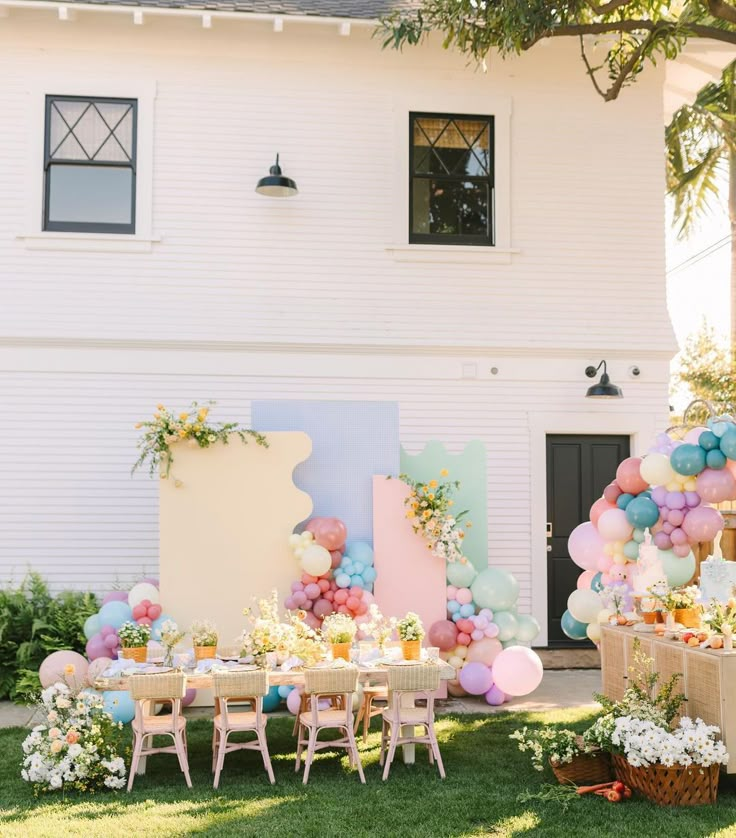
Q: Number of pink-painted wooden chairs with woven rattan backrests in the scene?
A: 4